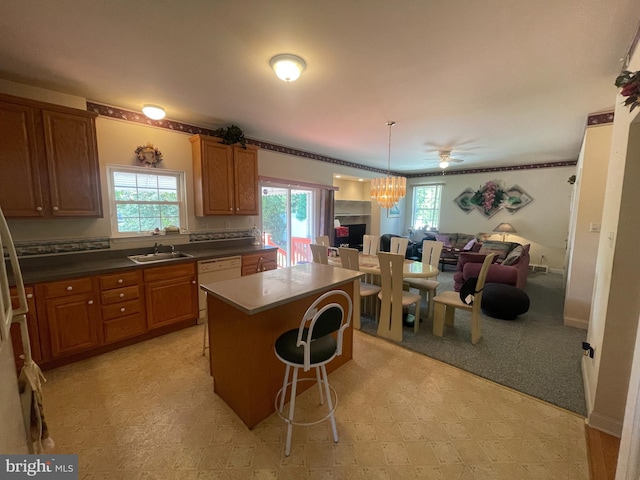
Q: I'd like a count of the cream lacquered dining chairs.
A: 8